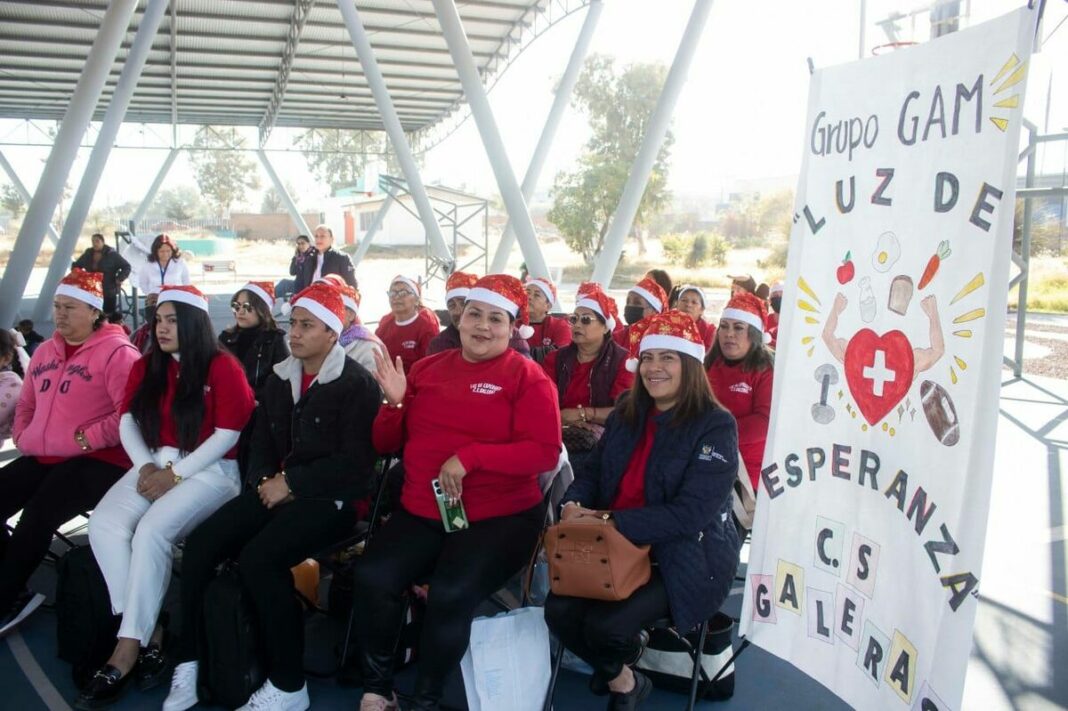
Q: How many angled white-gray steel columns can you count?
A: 10